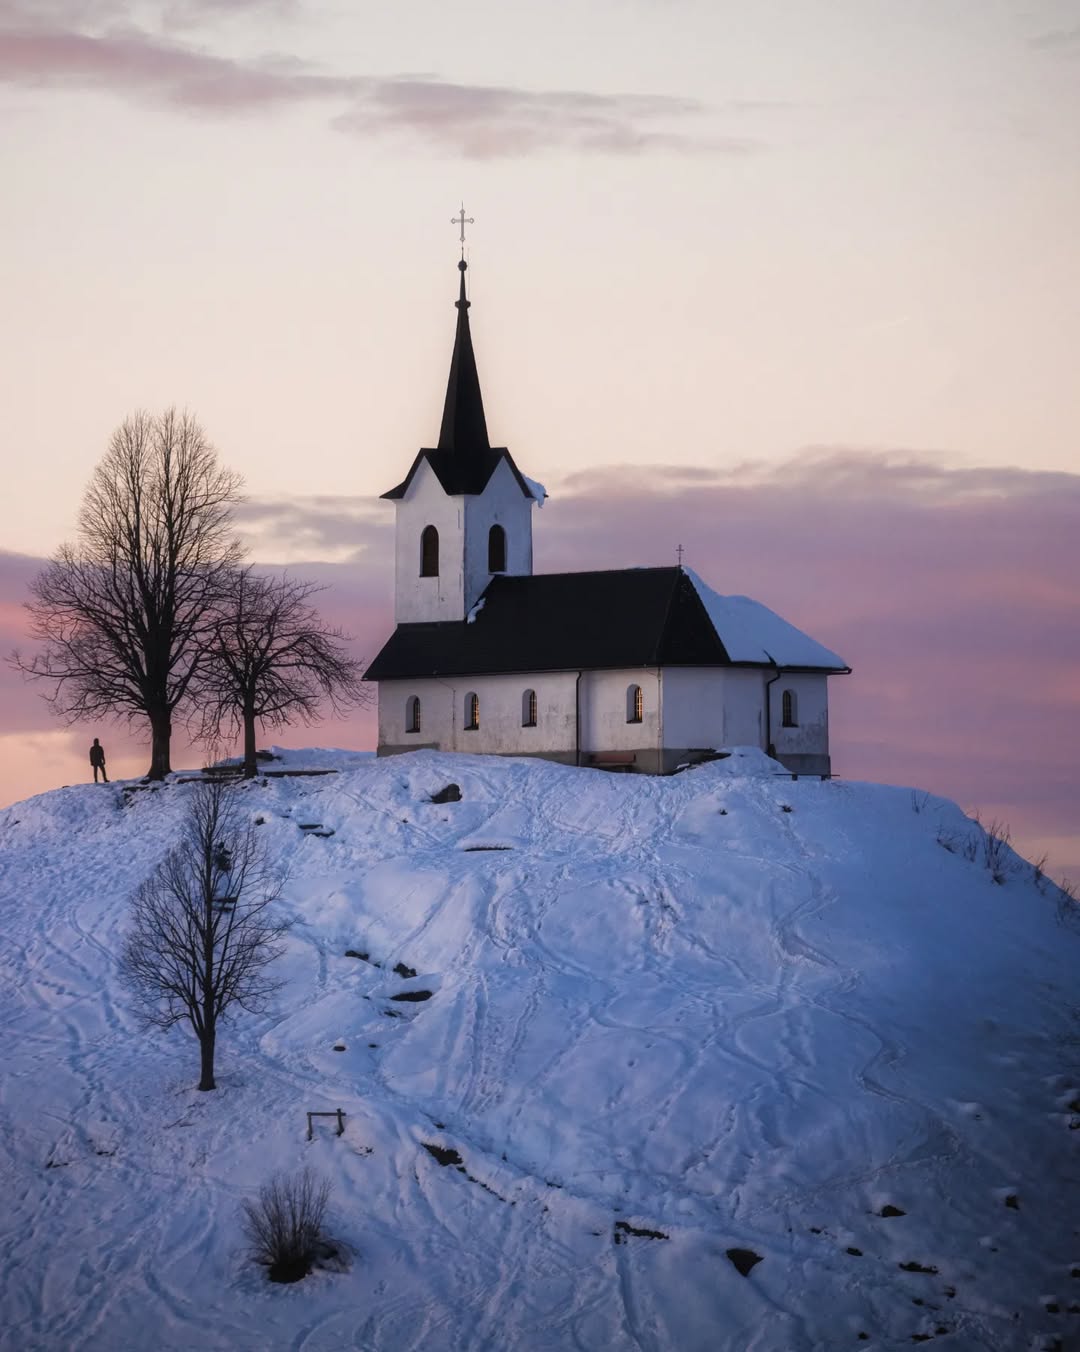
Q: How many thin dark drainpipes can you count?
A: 2